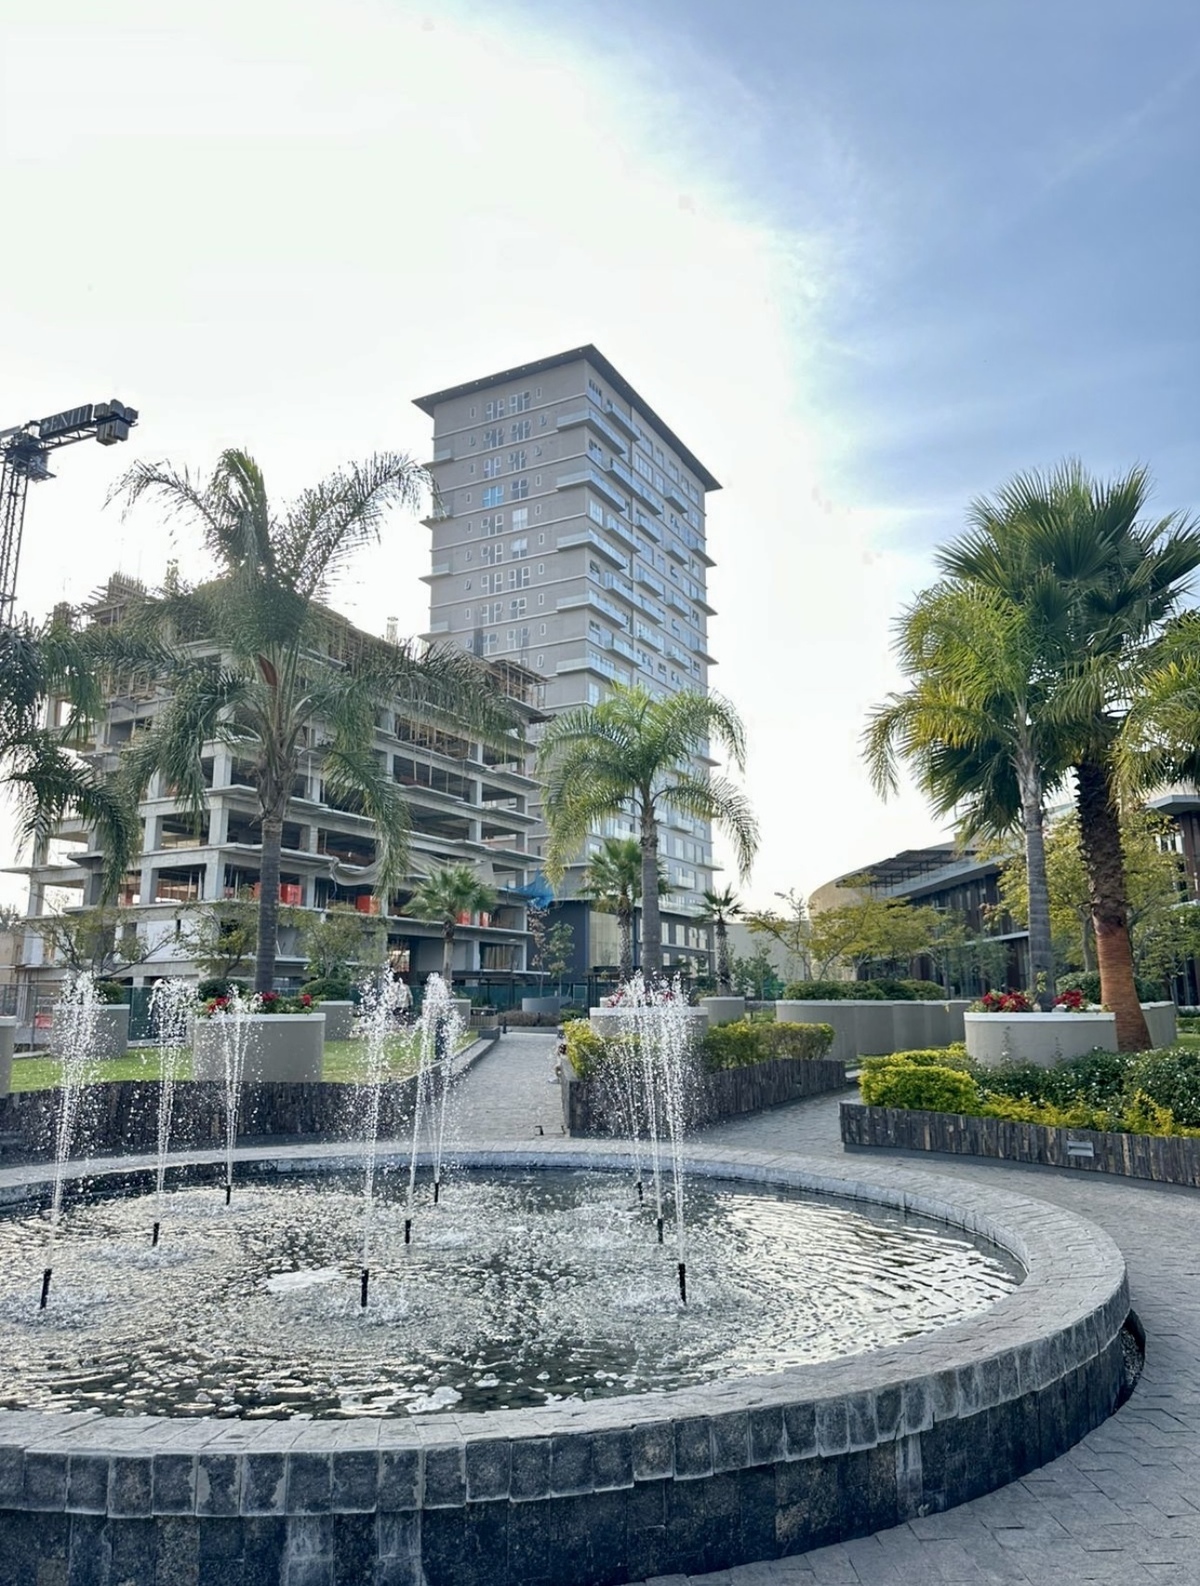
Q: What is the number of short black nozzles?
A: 9